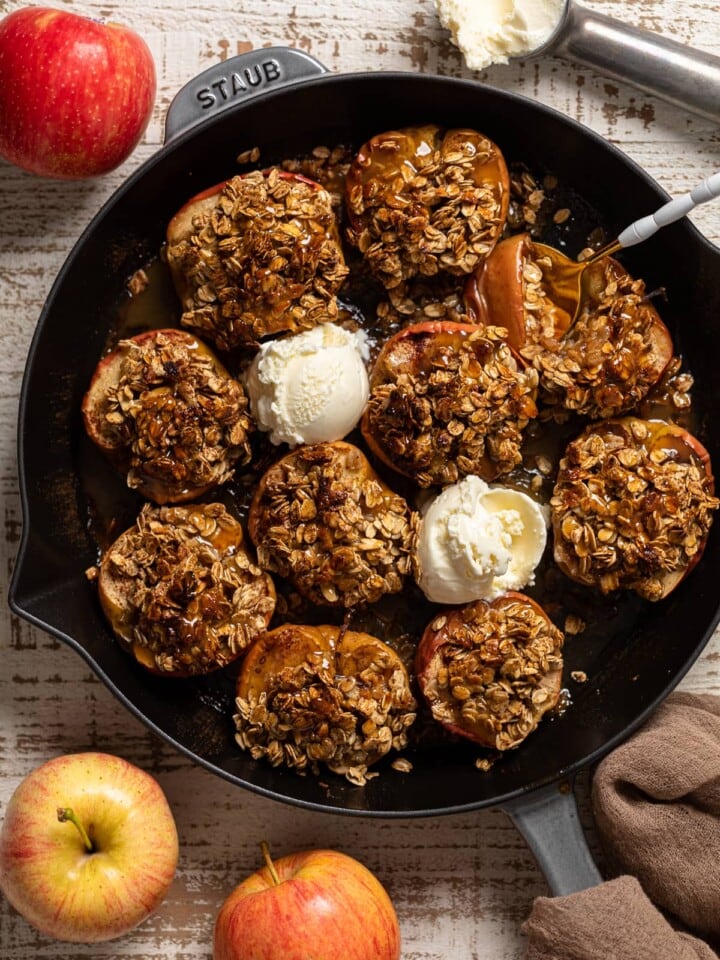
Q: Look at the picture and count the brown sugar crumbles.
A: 10